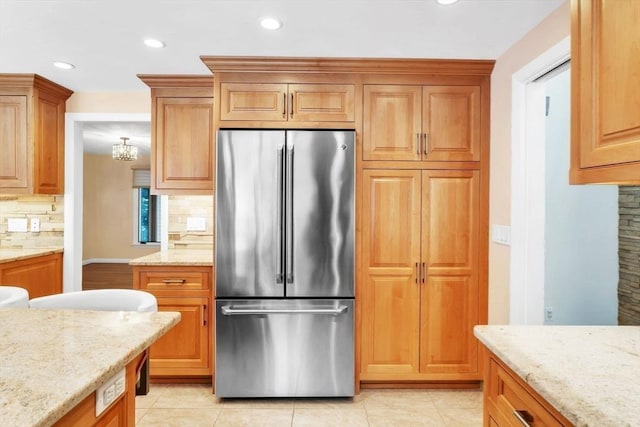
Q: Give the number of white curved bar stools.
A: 2